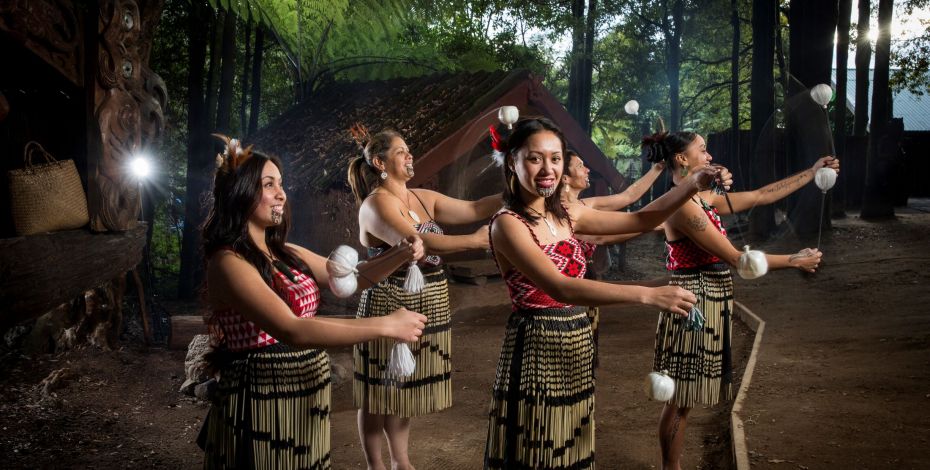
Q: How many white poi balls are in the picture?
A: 8